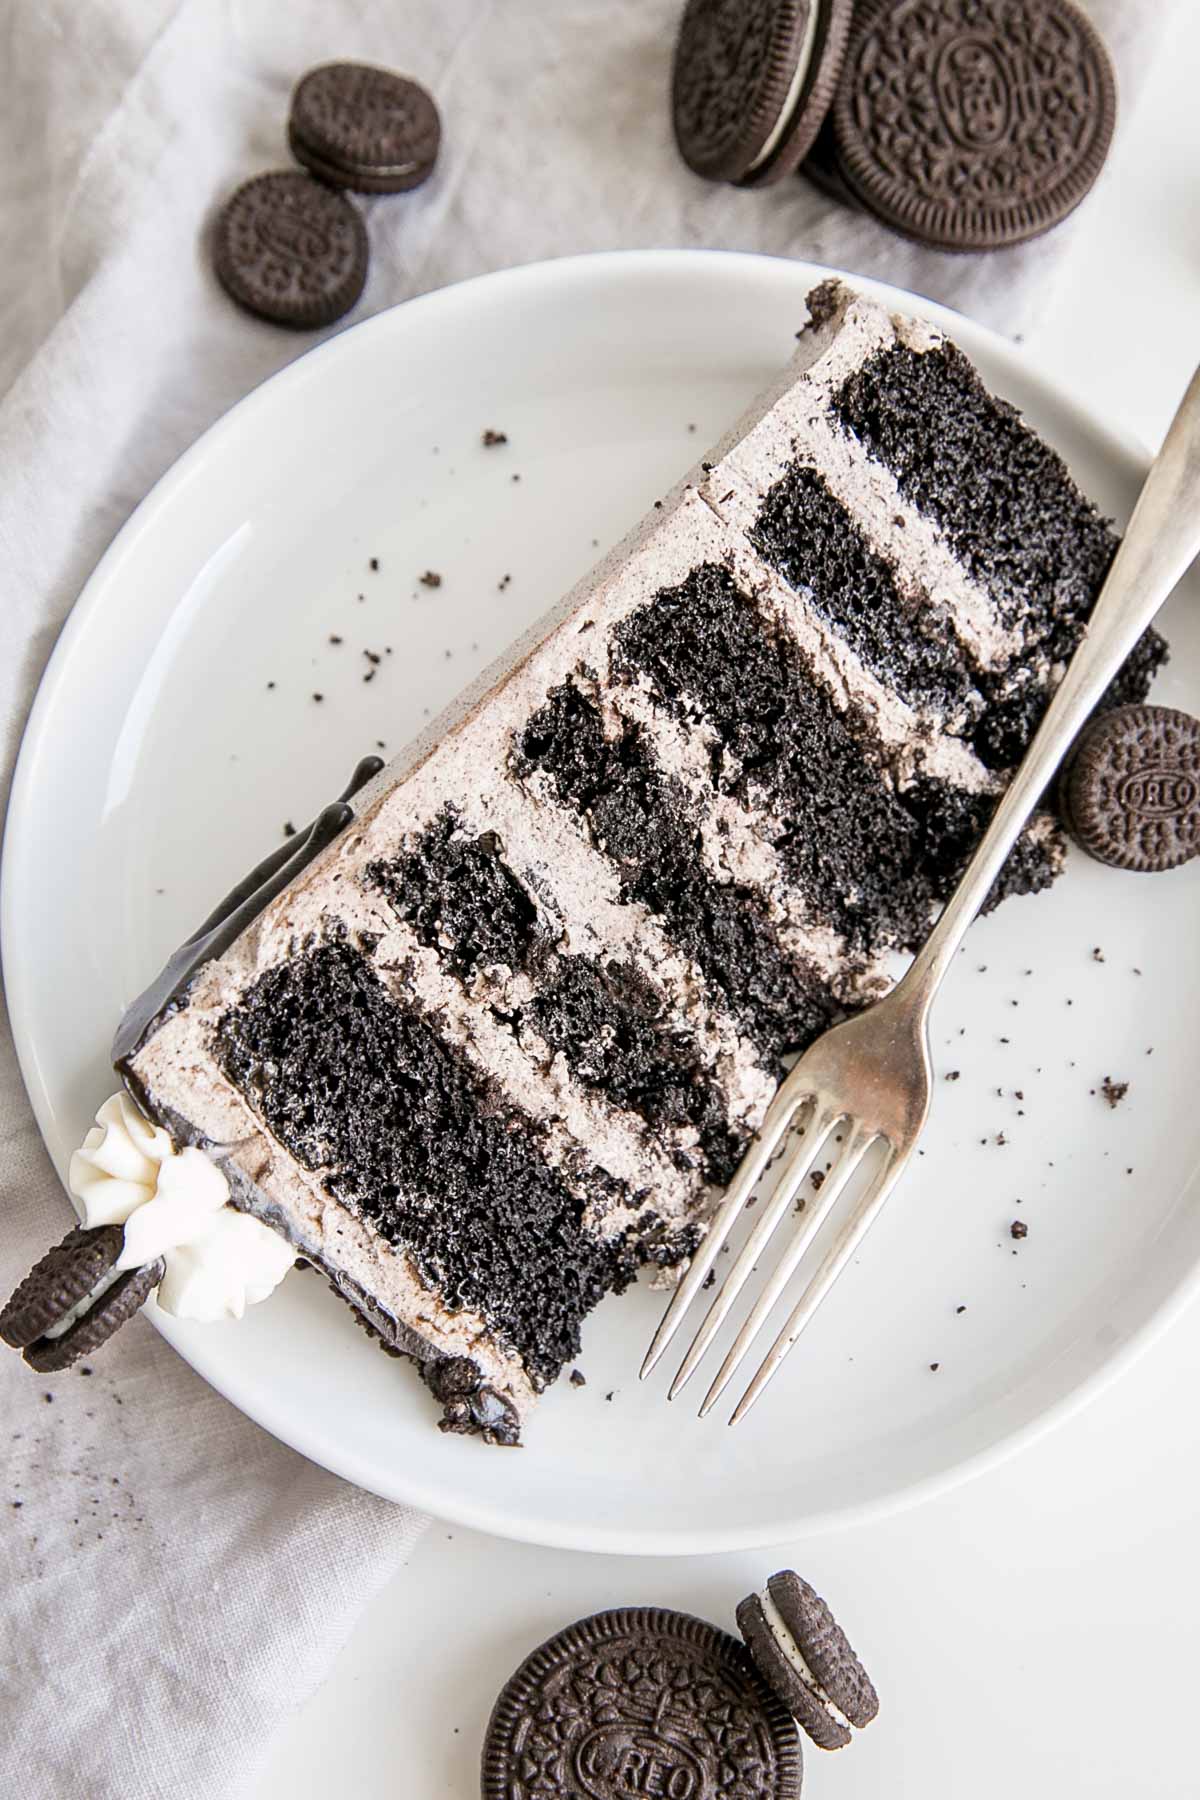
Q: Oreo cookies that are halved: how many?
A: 0